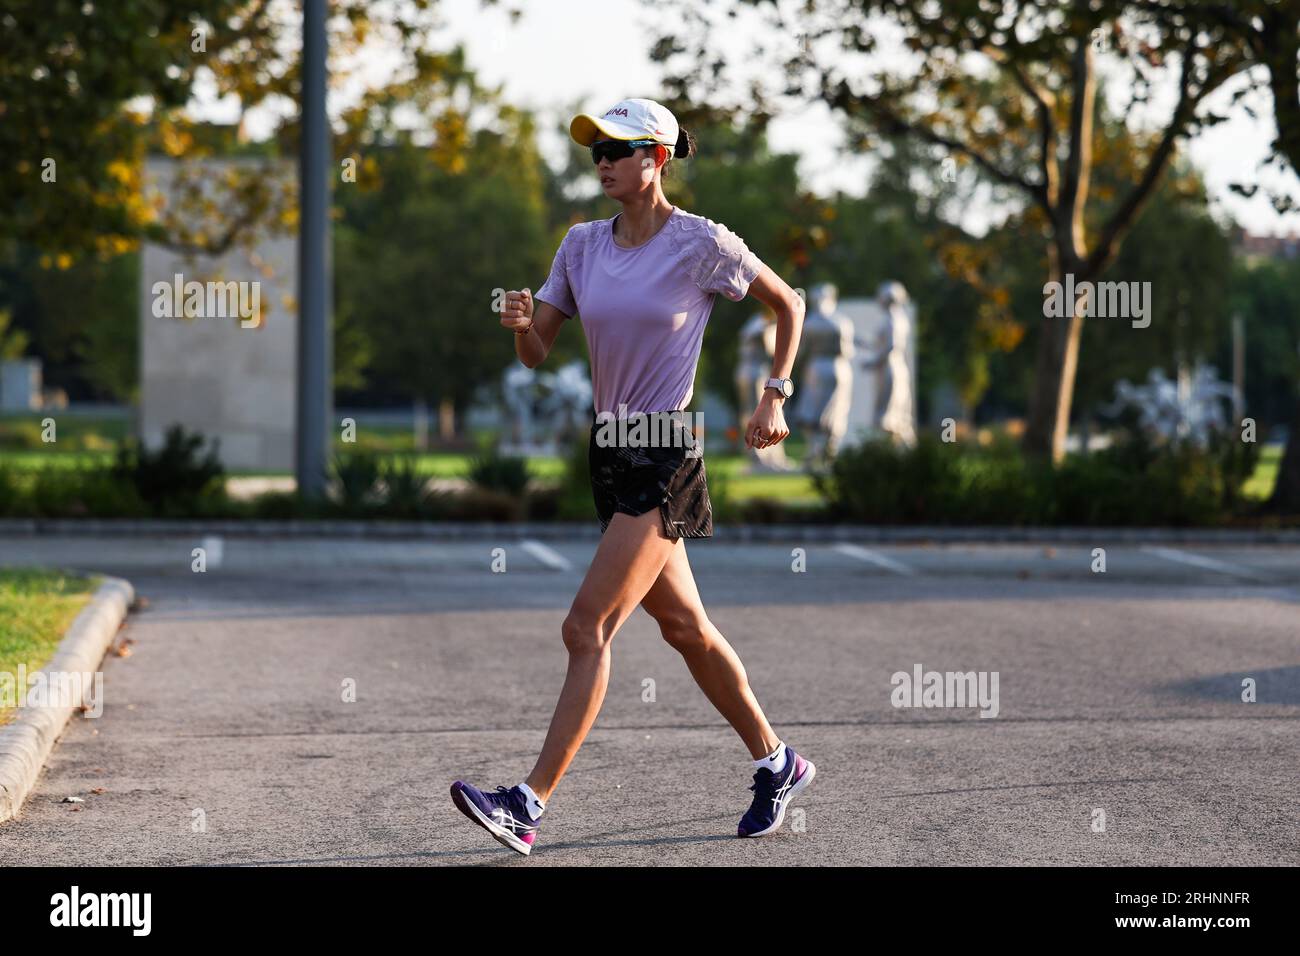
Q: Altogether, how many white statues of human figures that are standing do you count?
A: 3